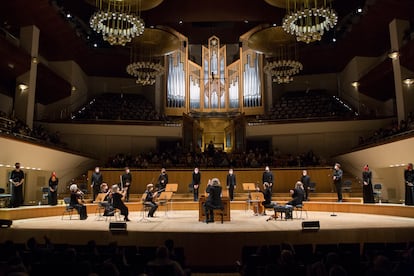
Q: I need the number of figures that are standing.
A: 12